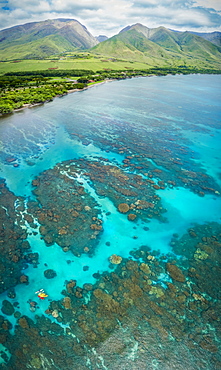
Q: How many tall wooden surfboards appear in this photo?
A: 0